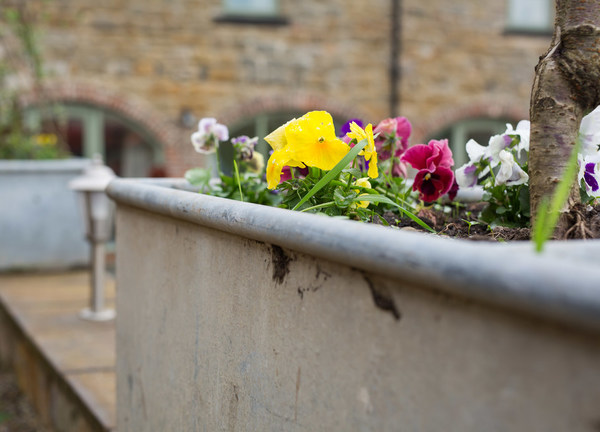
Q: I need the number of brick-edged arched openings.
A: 3